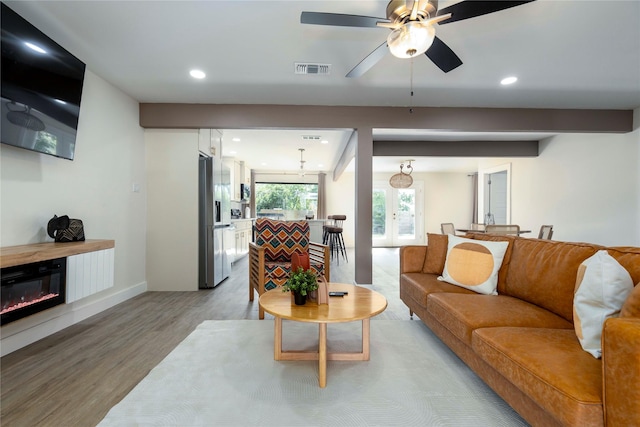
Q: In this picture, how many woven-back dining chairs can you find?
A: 4